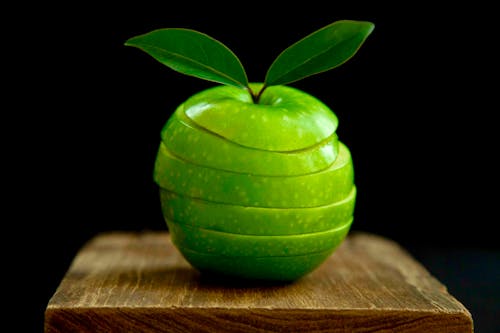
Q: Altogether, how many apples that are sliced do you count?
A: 1